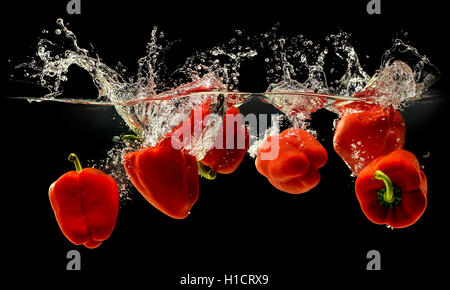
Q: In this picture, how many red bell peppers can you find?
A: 6